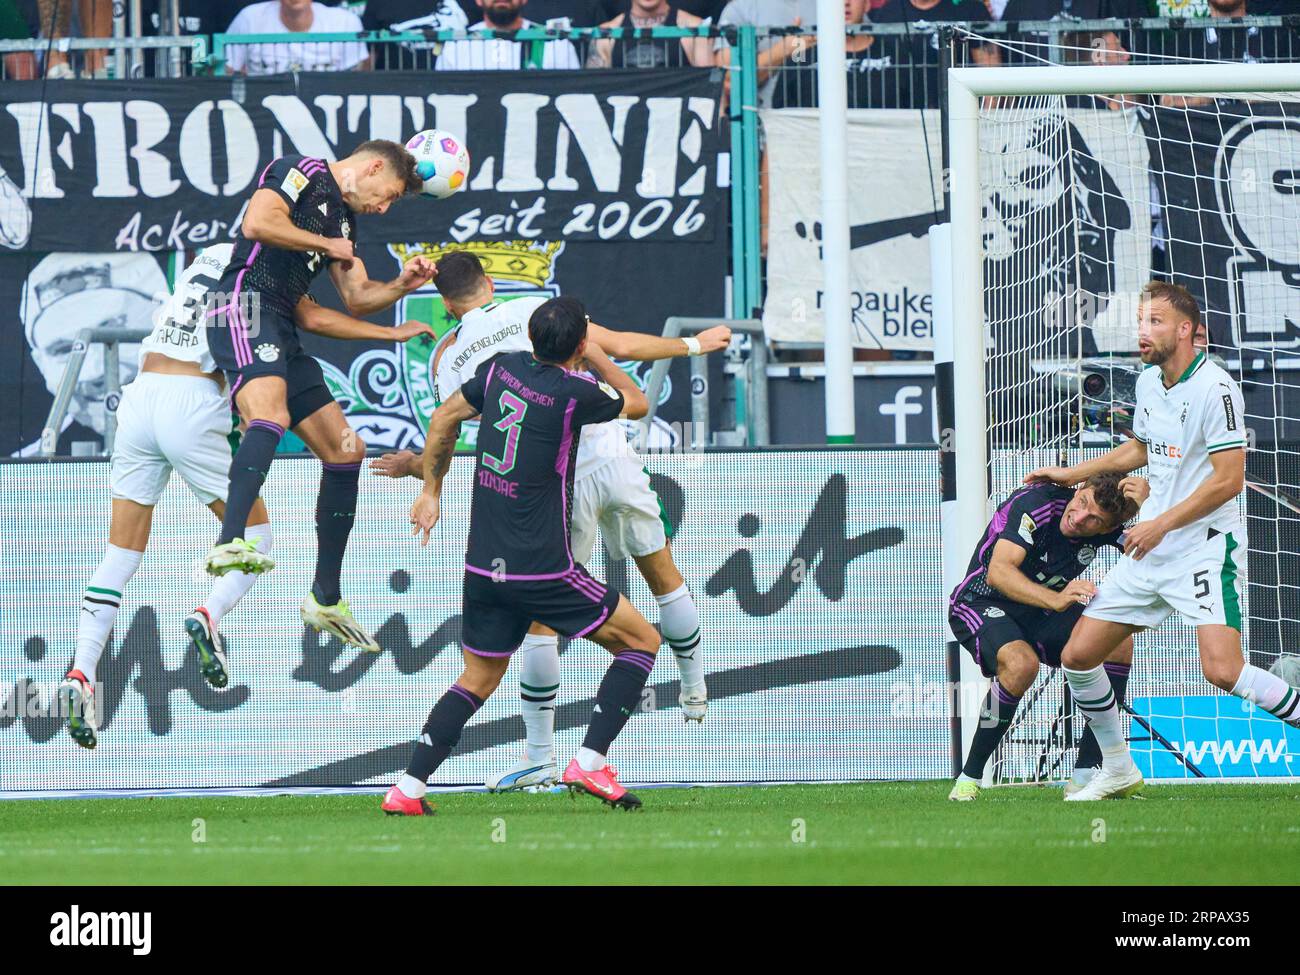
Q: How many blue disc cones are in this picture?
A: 0